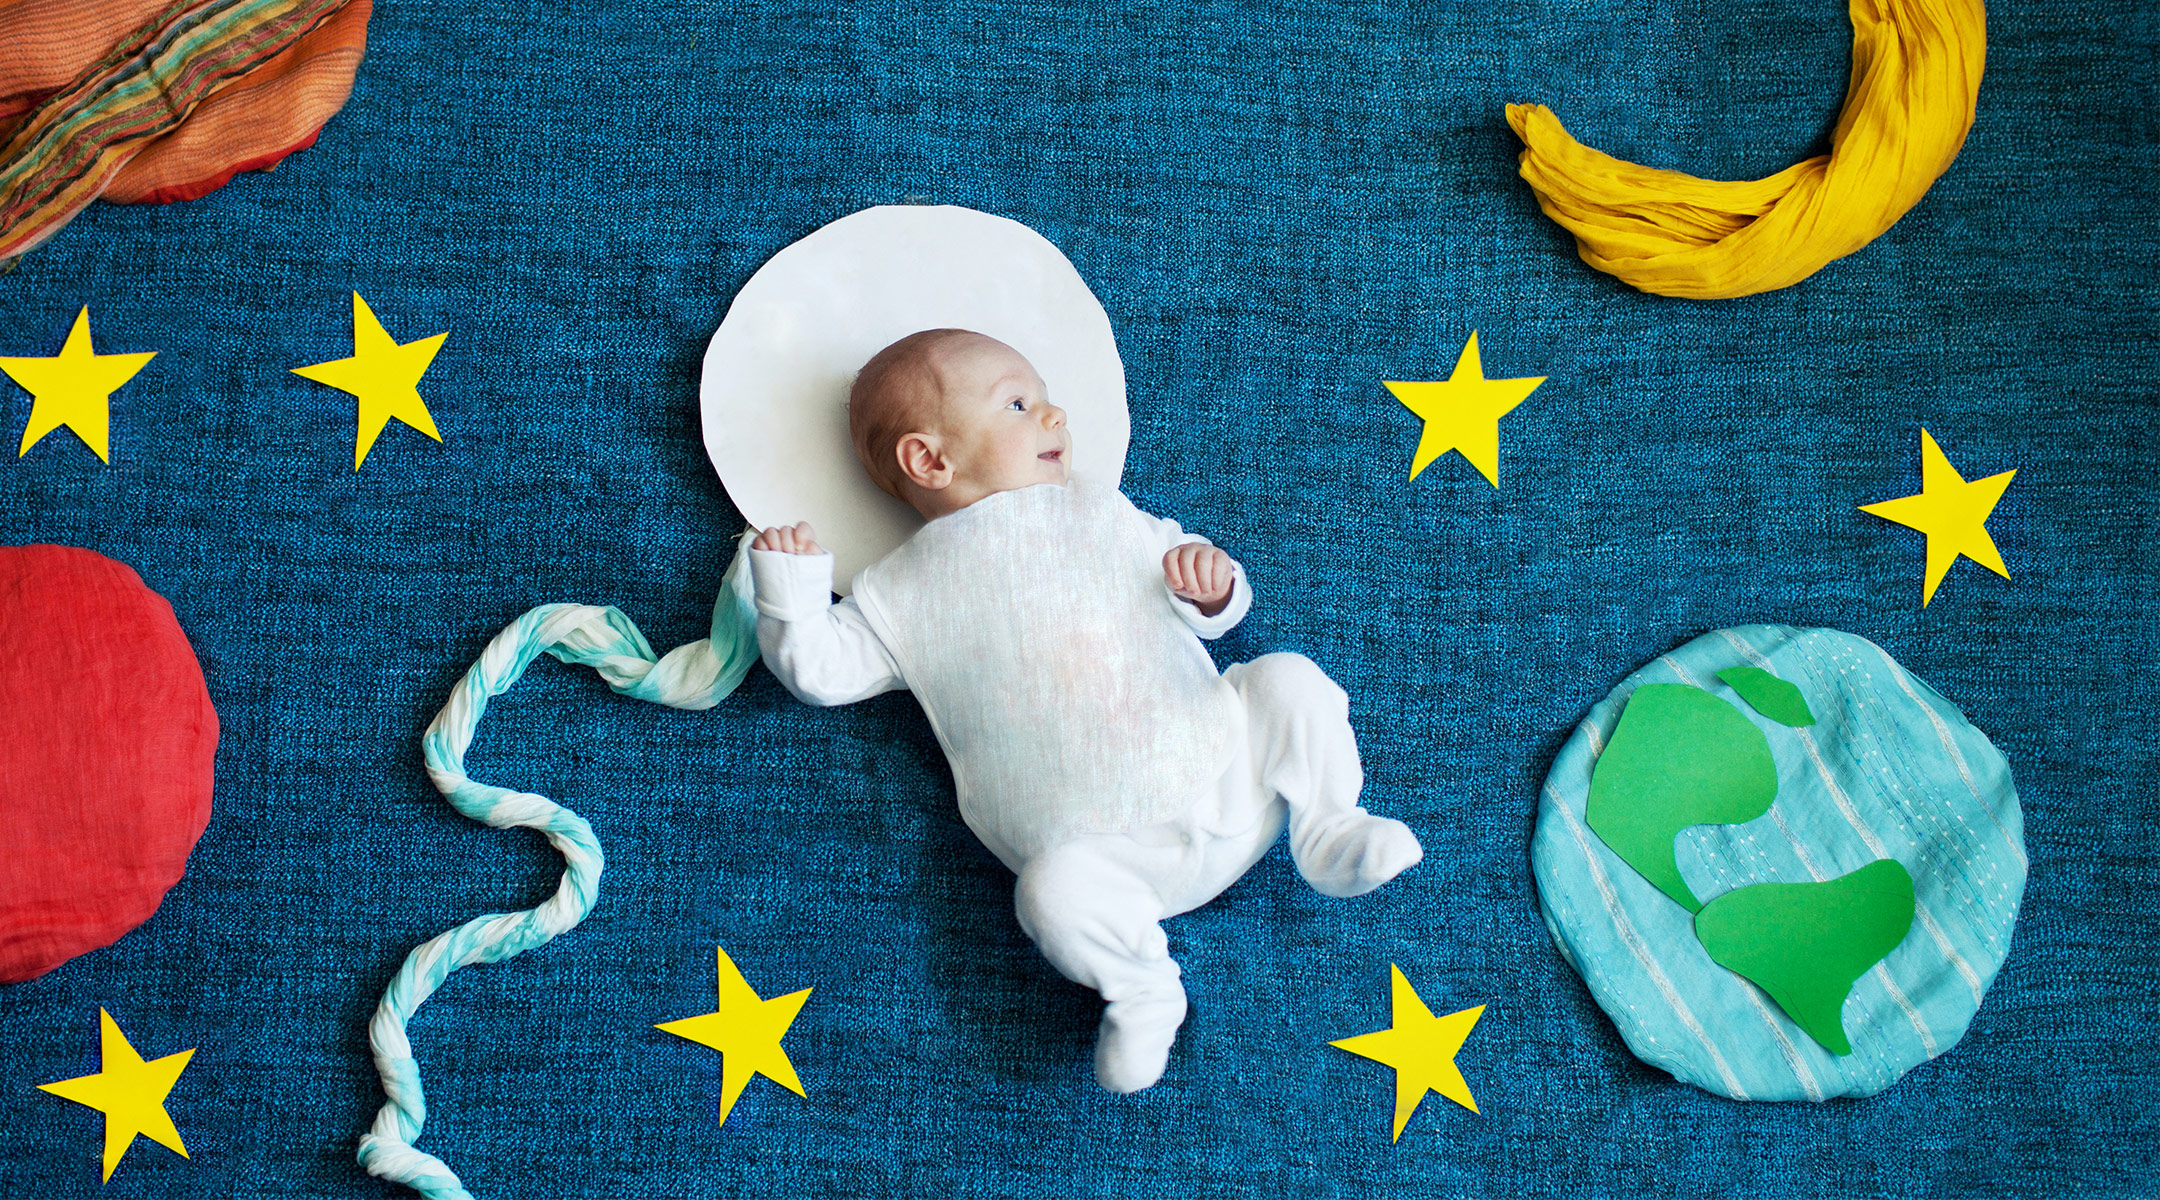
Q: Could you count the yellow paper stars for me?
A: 7